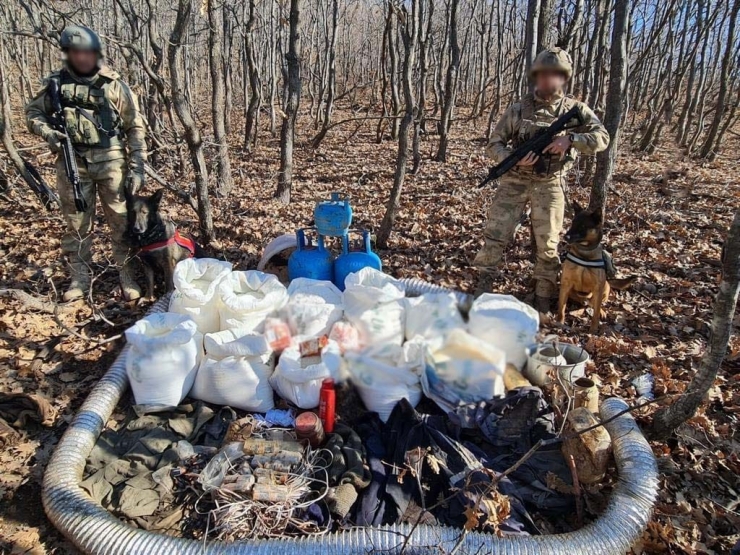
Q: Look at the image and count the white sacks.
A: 11